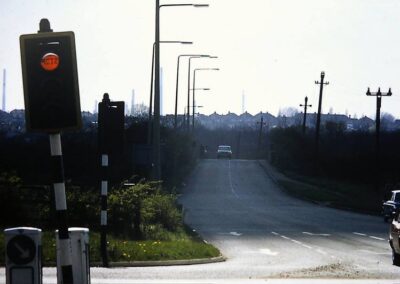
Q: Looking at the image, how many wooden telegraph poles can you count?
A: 4